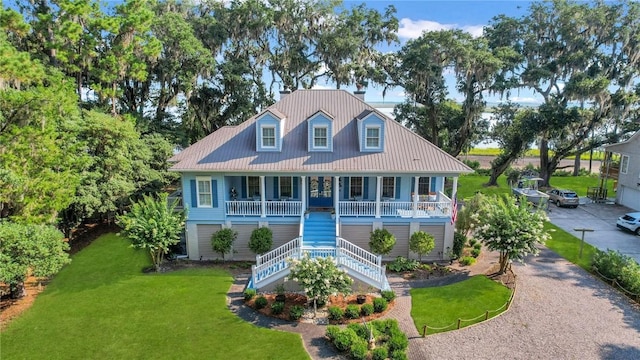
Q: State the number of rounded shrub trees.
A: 4